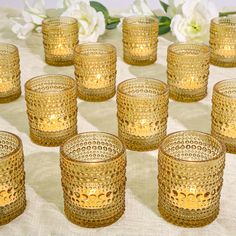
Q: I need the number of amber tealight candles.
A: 12